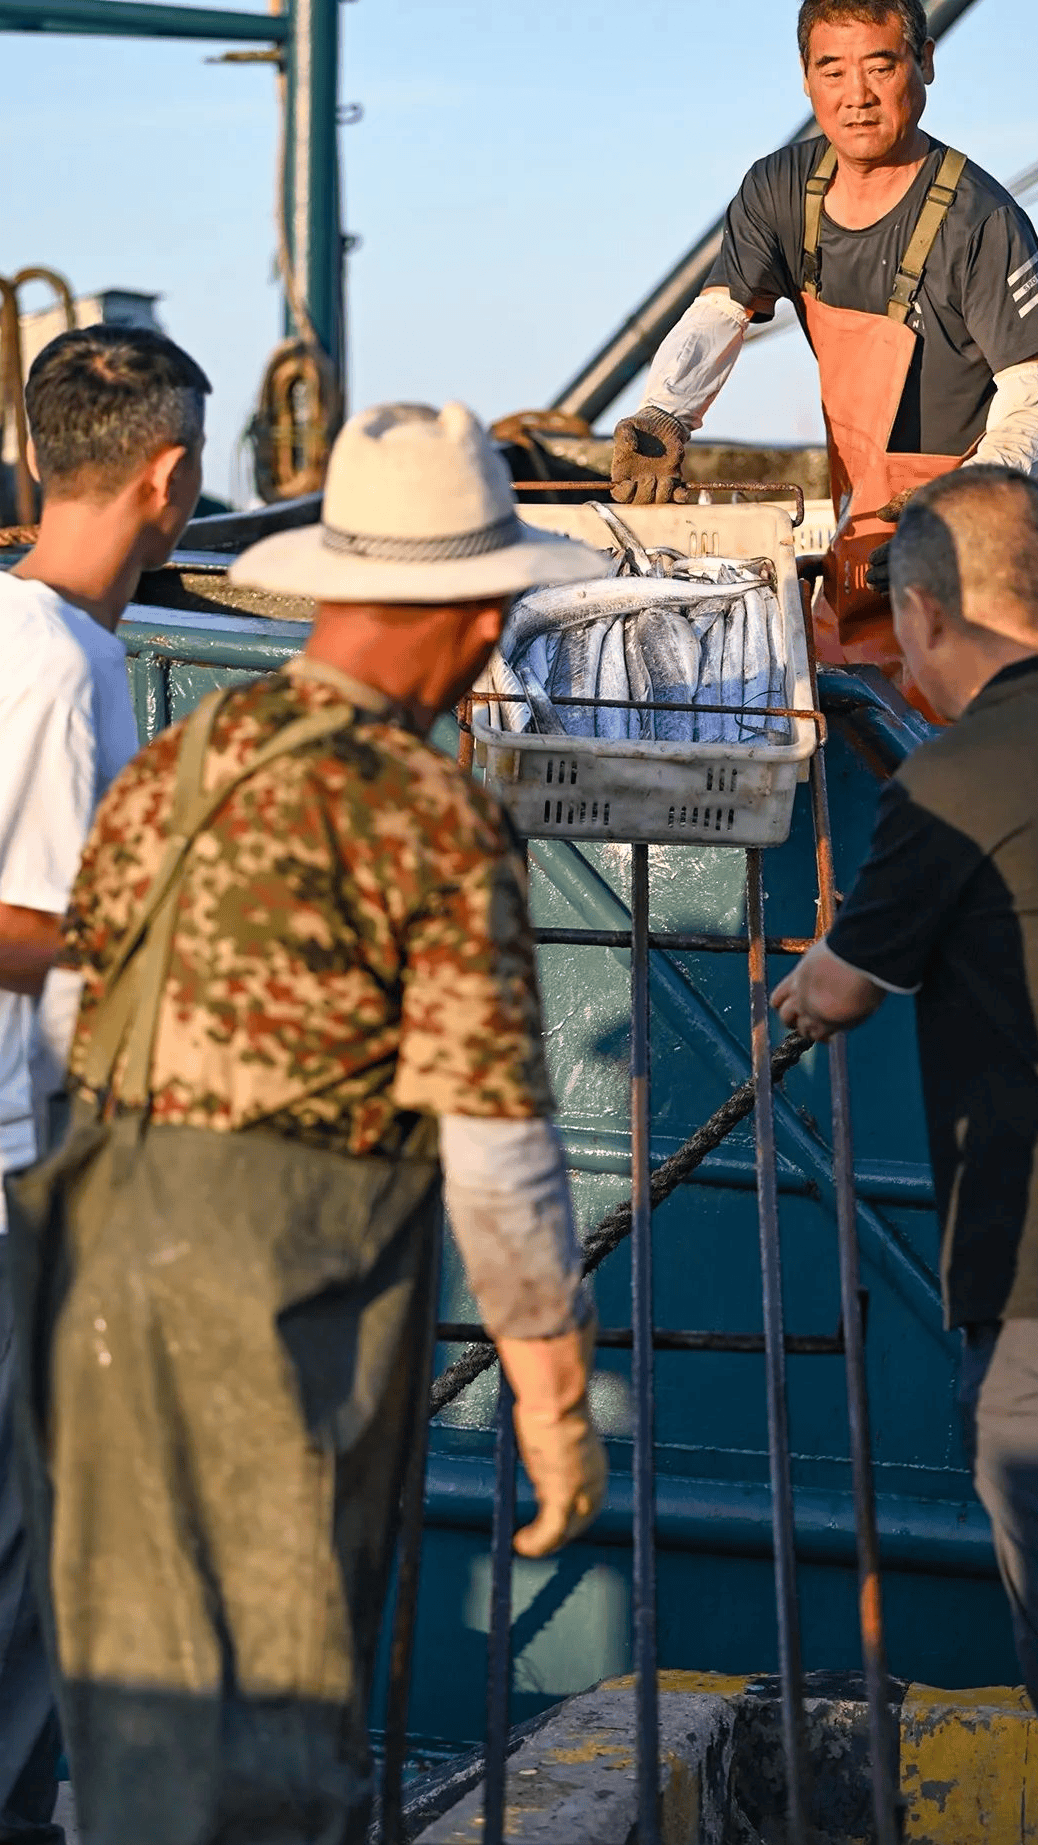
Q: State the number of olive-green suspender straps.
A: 4